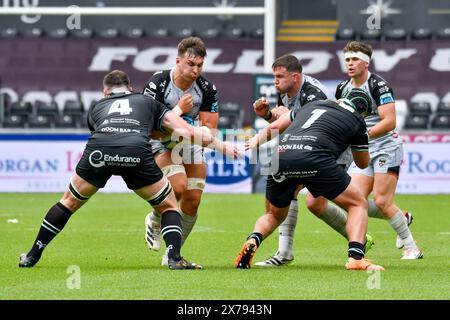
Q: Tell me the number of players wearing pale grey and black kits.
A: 3